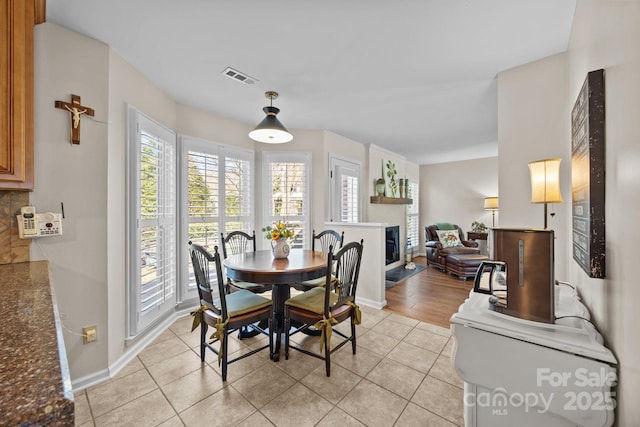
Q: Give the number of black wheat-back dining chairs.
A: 4